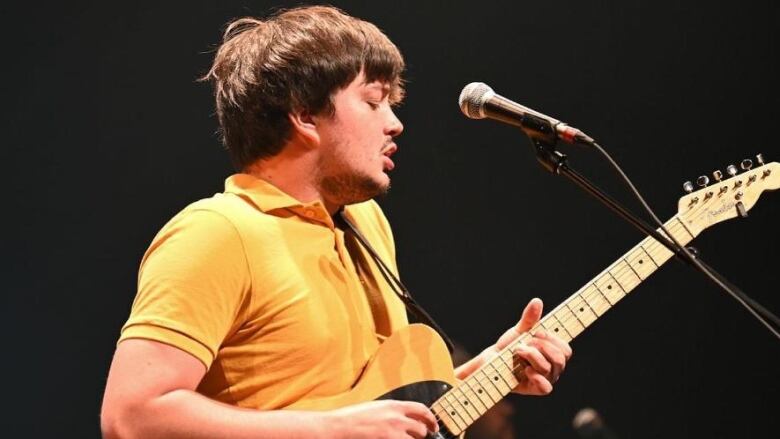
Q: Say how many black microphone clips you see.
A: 1